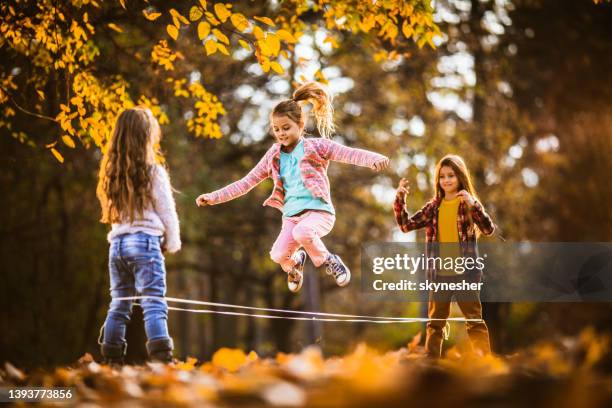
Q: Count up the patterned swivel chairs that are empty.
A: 0